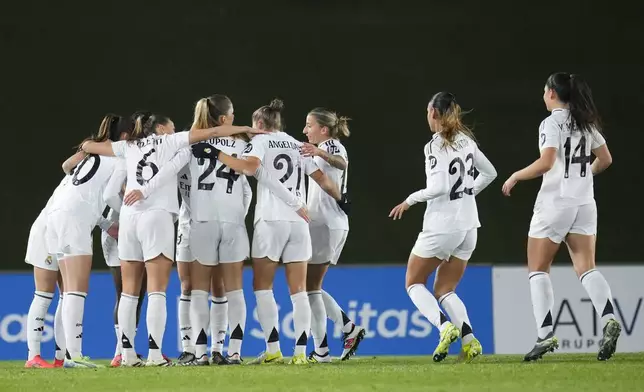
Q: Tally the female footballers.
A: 10